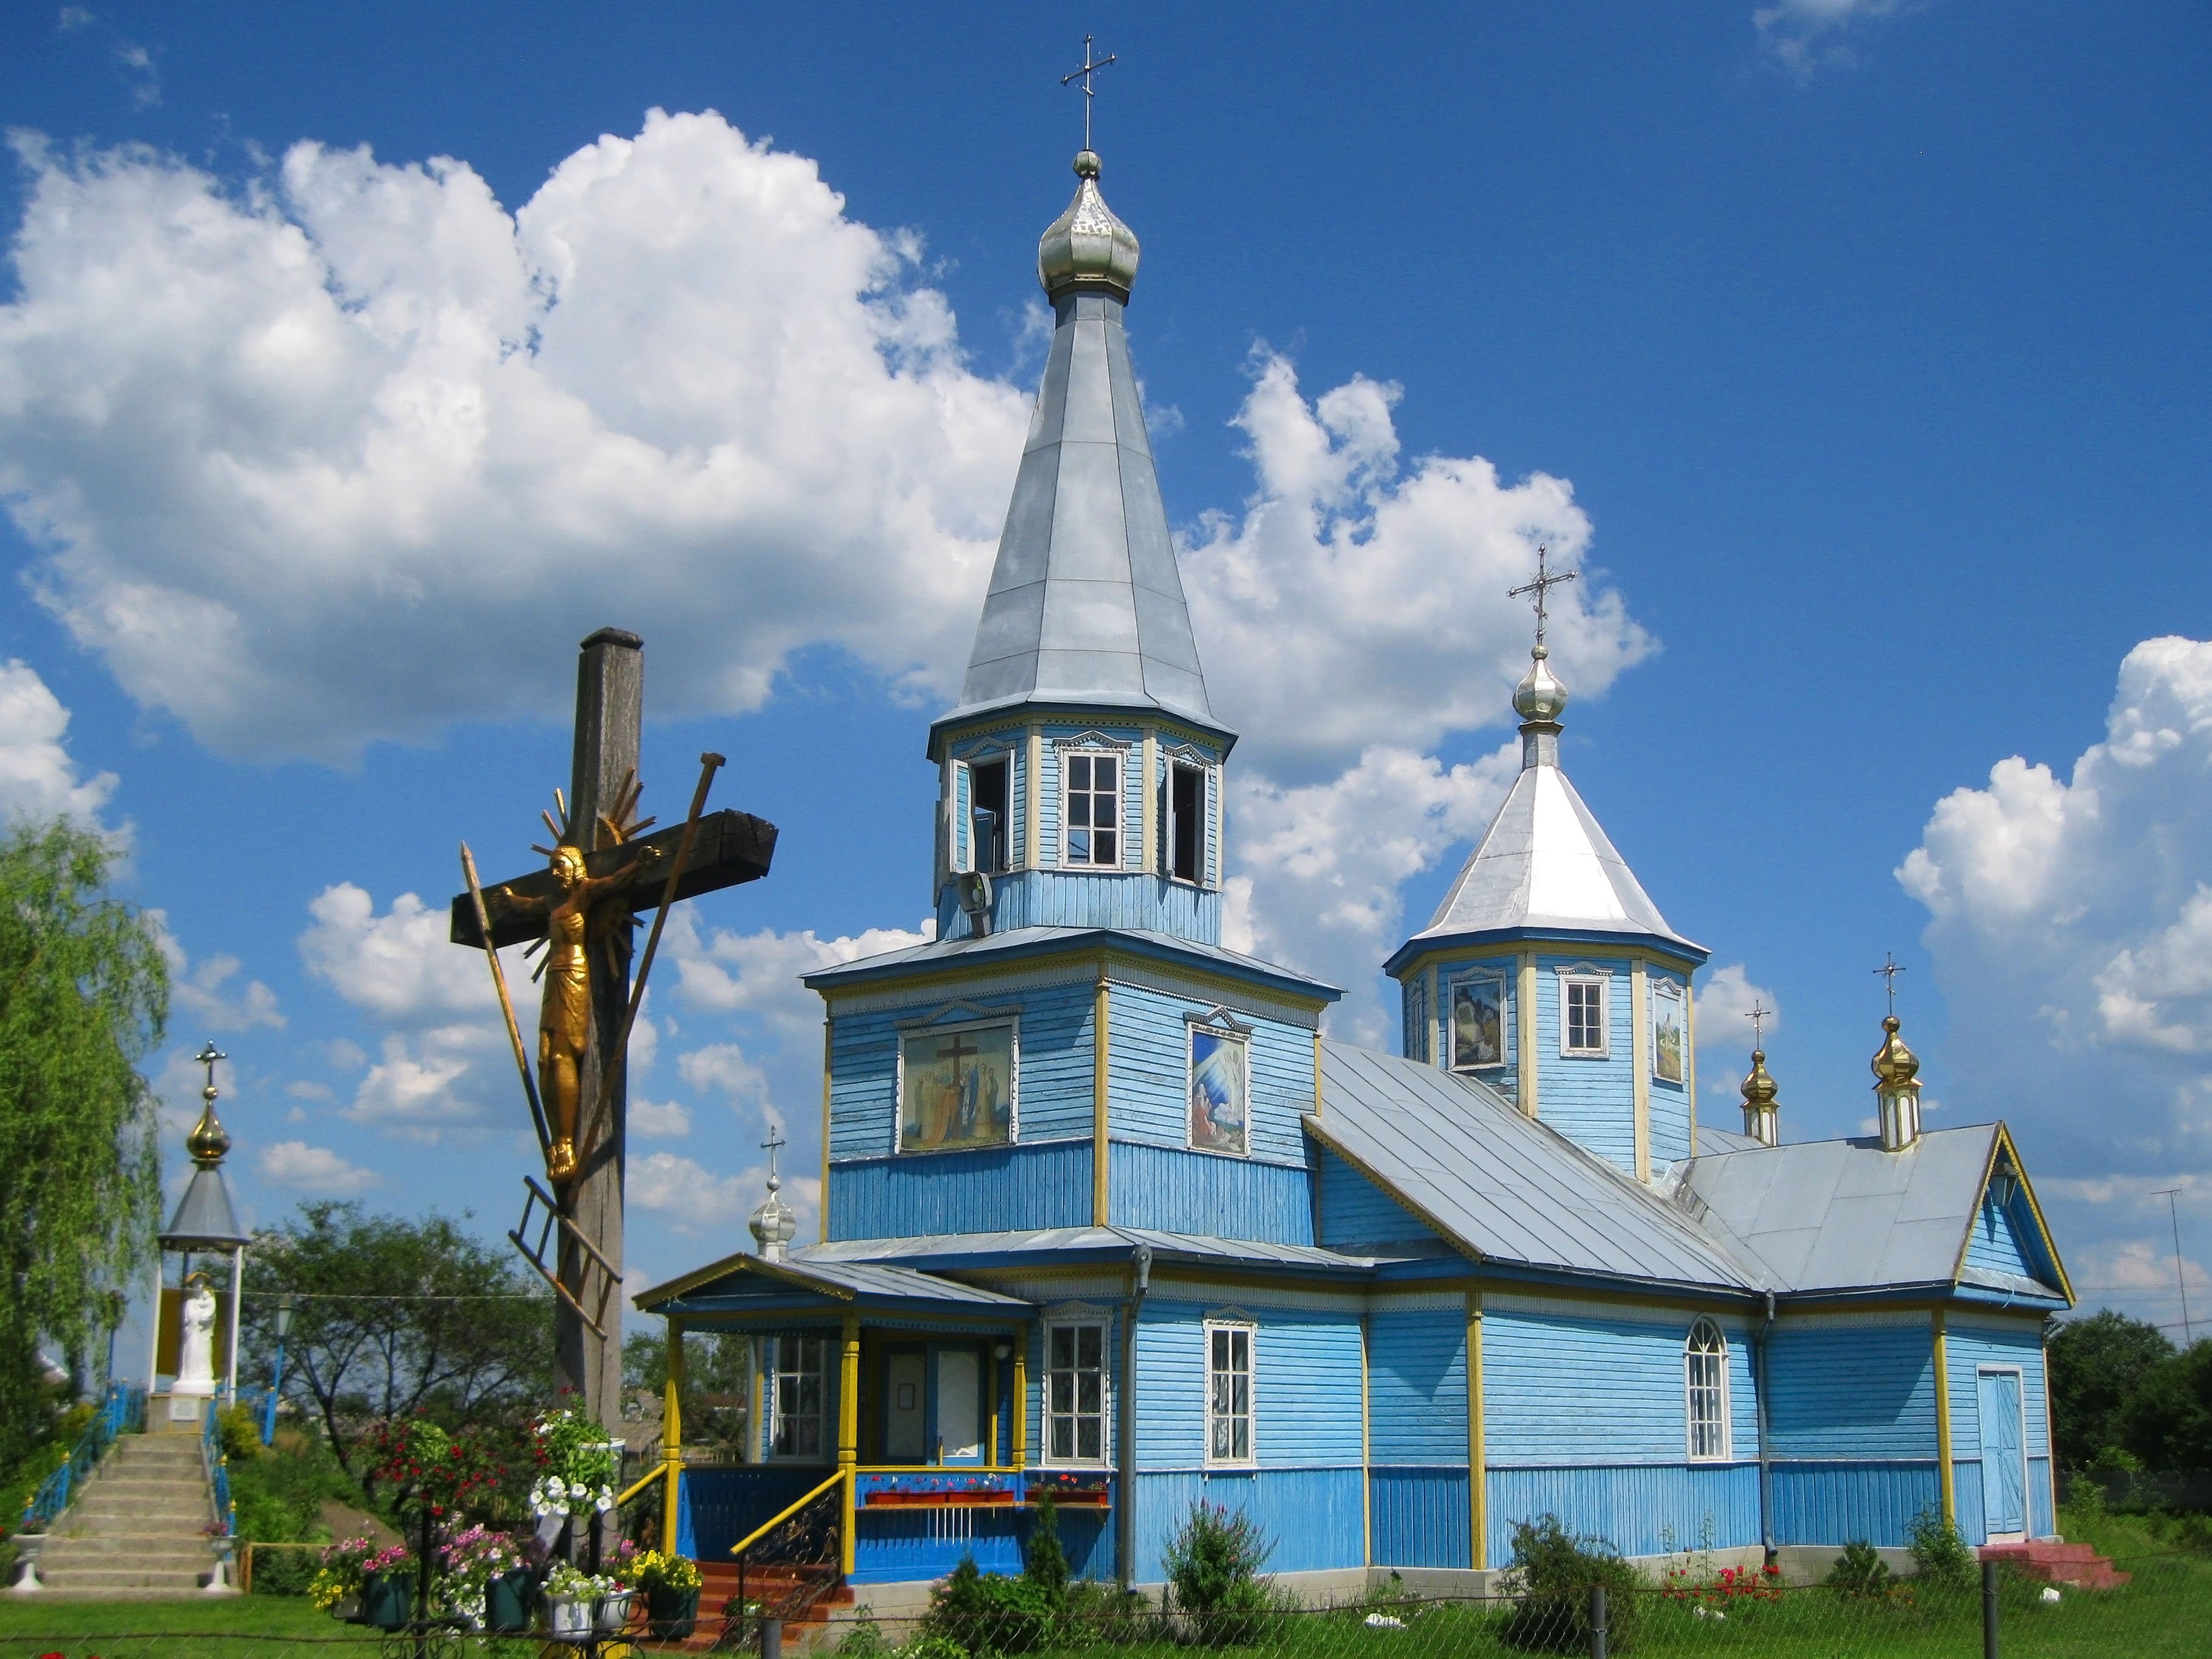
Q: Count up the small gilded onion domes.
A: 3